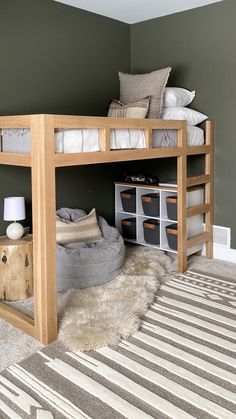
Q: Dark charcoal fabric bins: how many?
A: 6